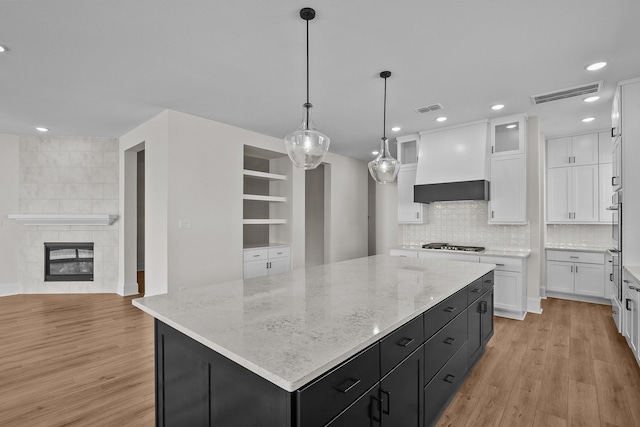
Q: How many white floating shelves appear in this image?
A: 3